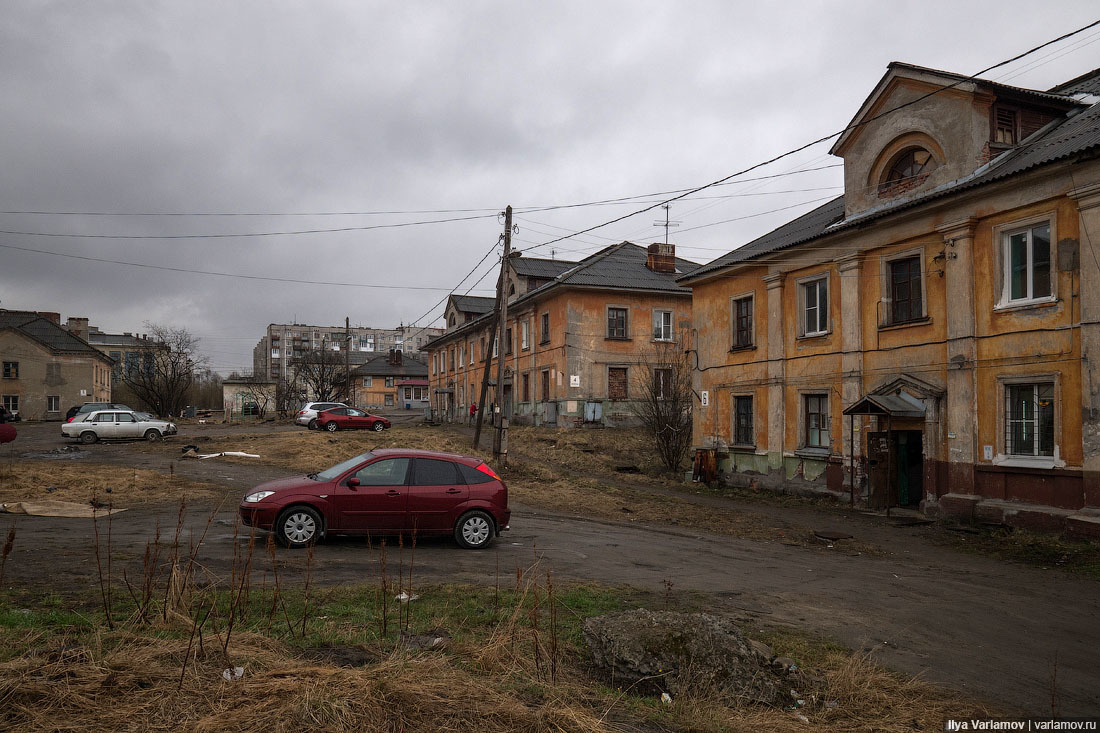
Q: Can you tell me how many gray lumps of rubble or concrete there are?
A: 1